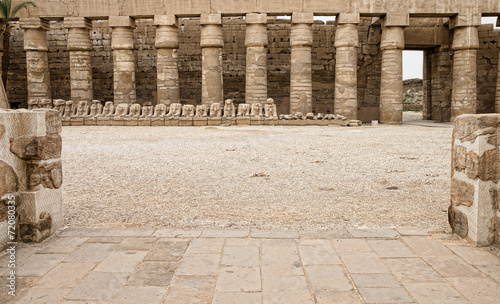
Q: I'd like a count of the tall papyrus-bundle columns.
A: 10